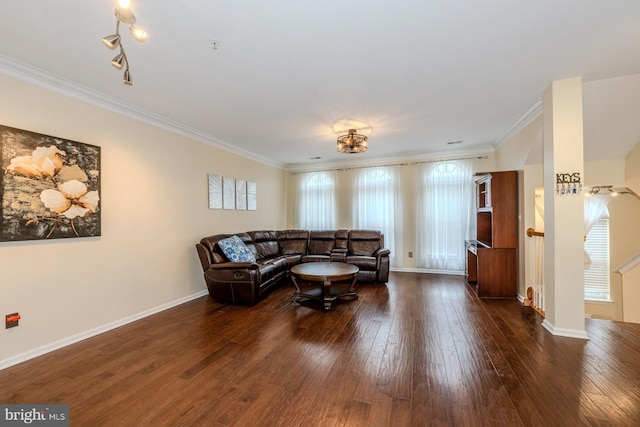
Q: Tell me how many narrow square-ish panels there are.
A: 4